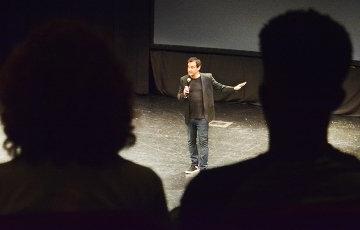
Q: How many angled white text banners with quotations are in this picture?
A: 0